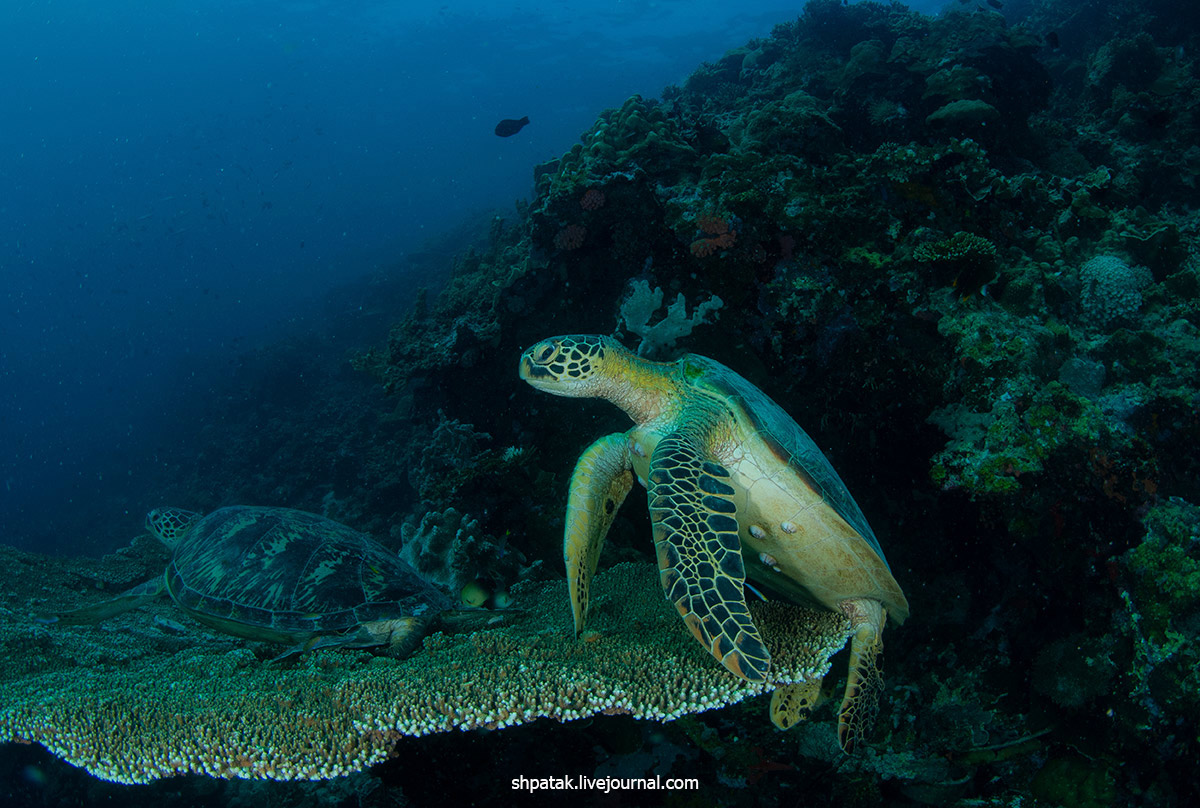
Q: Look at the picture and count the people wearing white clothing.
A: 0